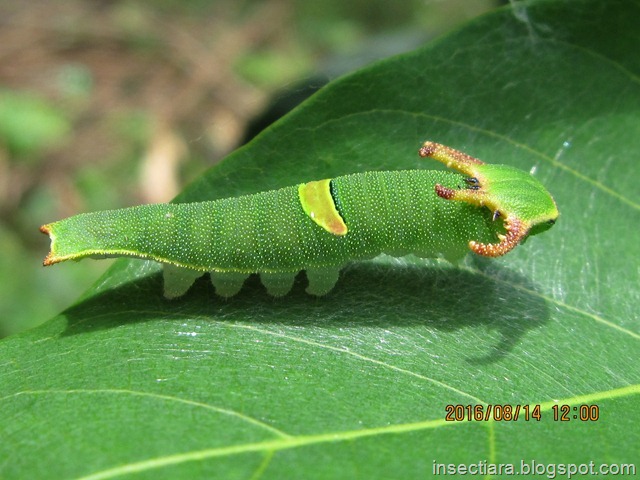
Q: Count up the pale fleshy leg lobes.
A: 4